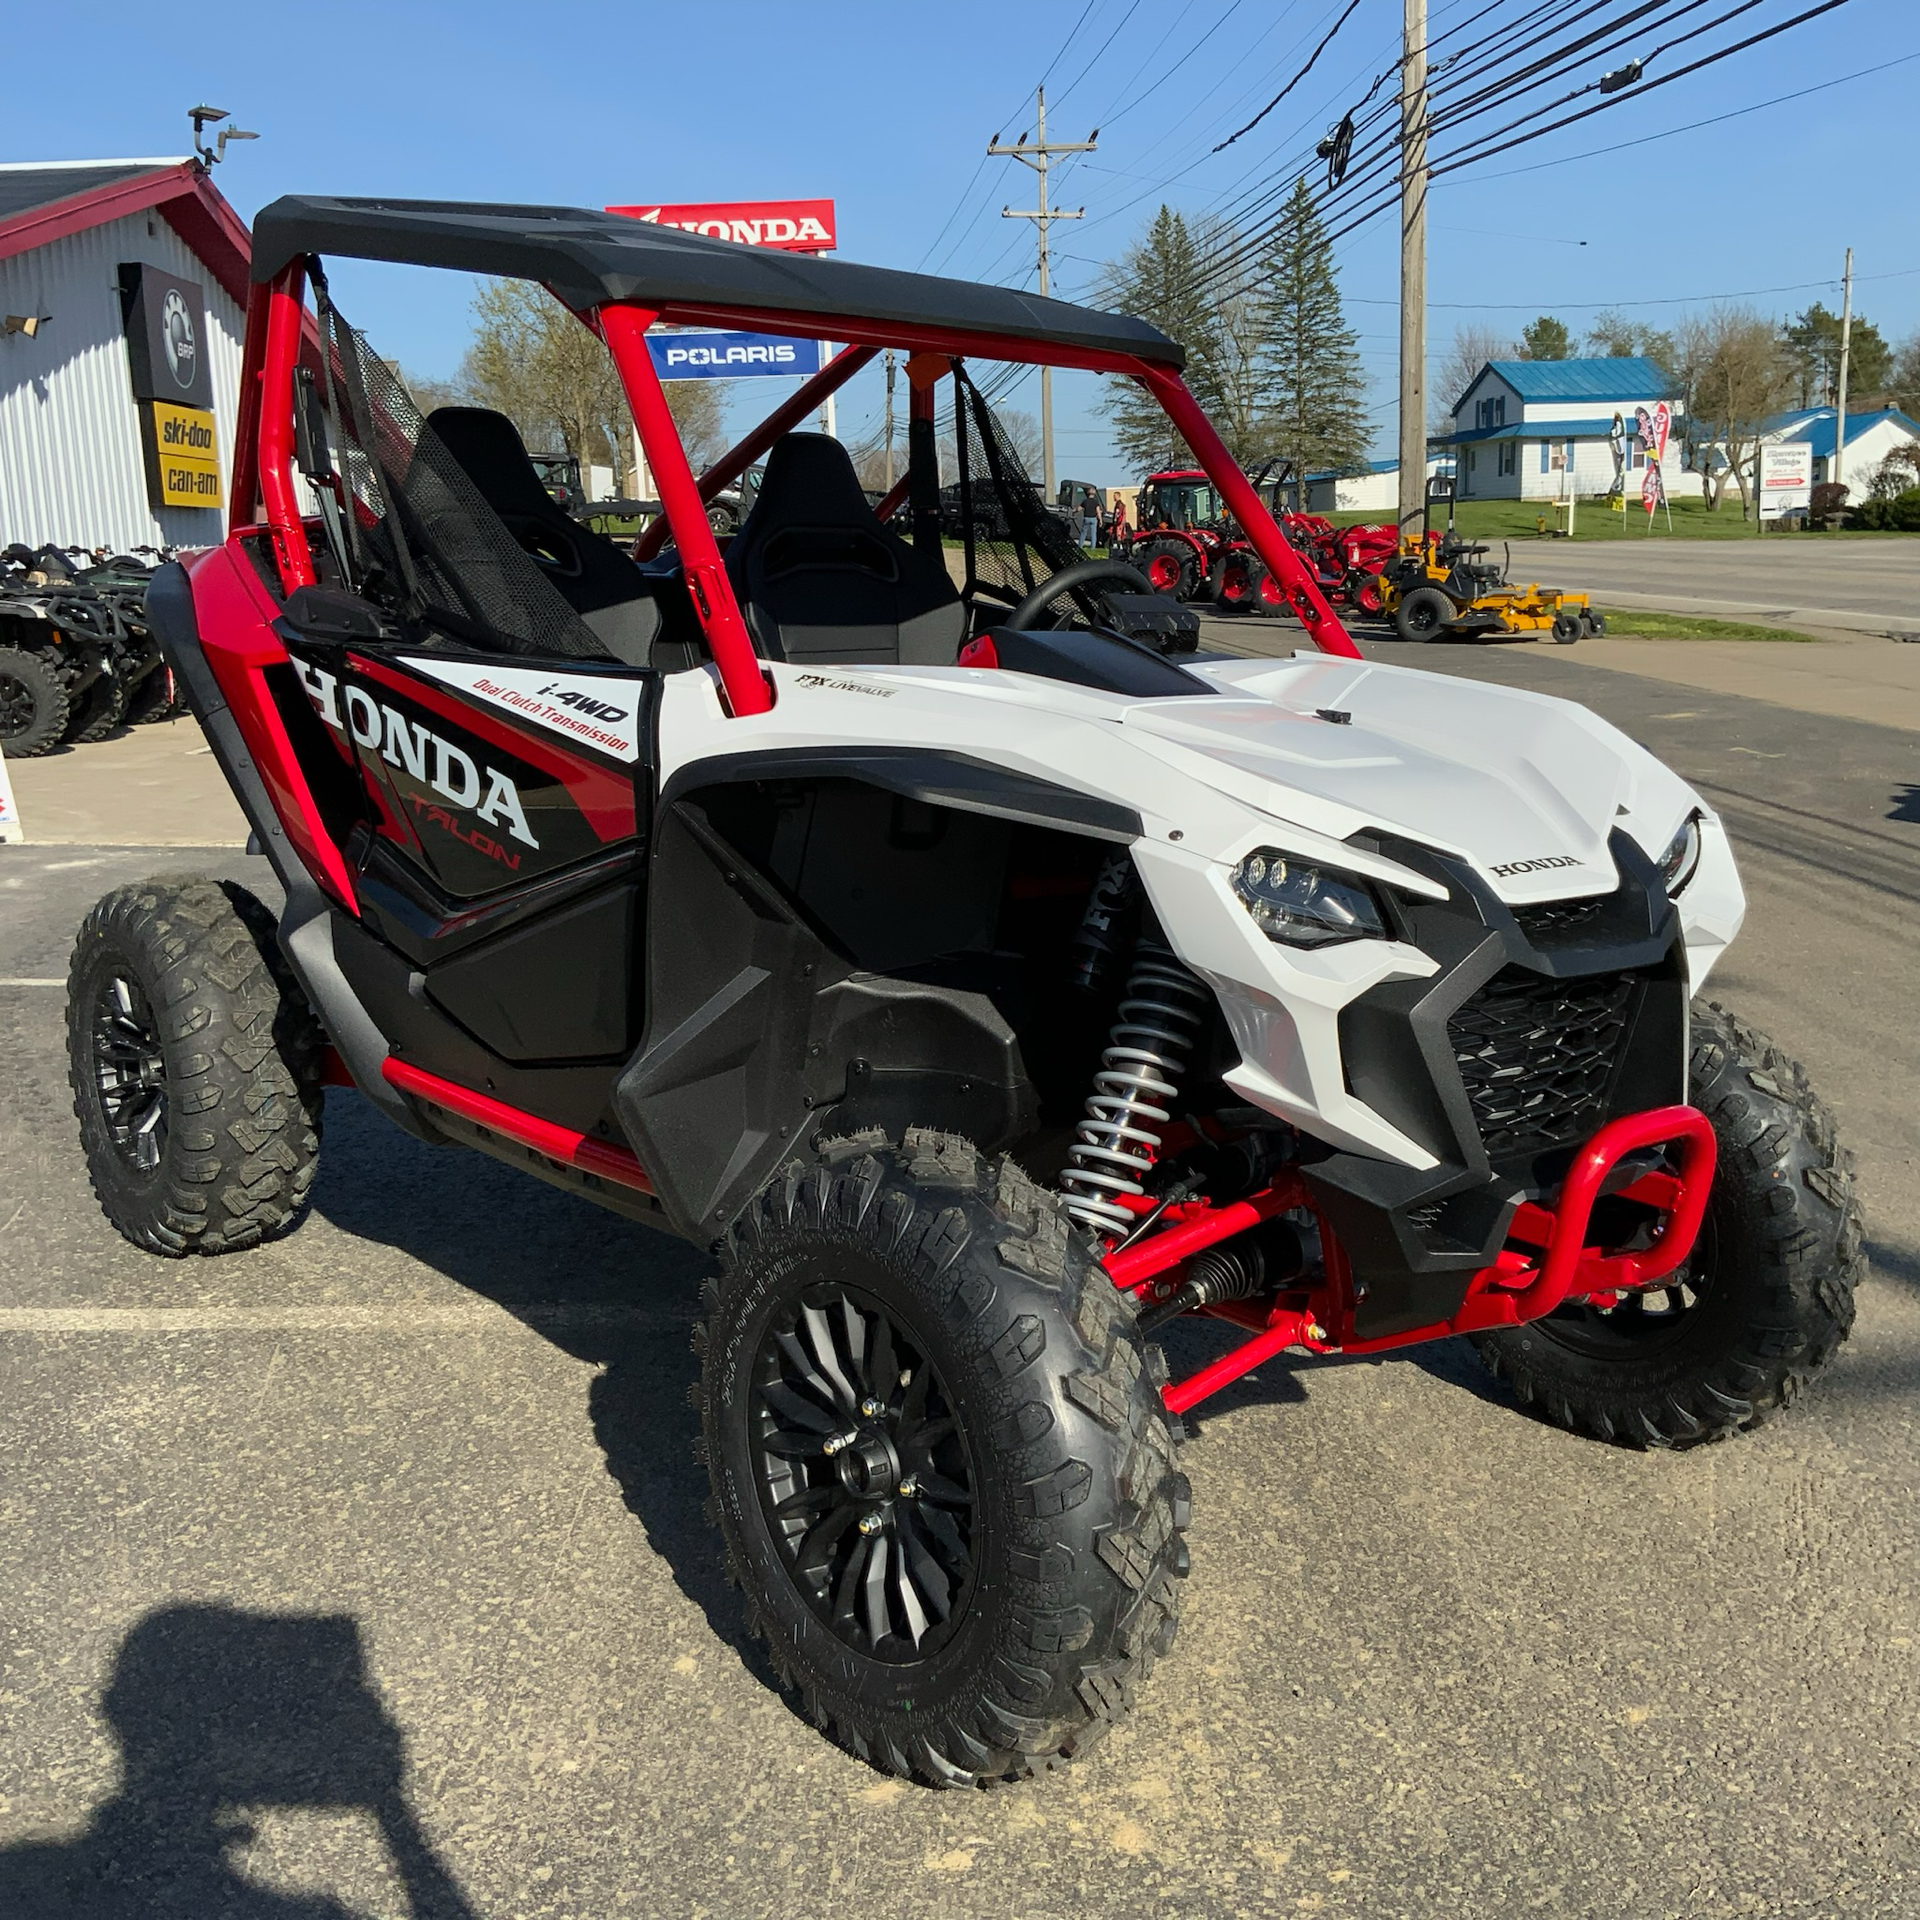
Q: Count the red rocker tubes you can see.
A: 1